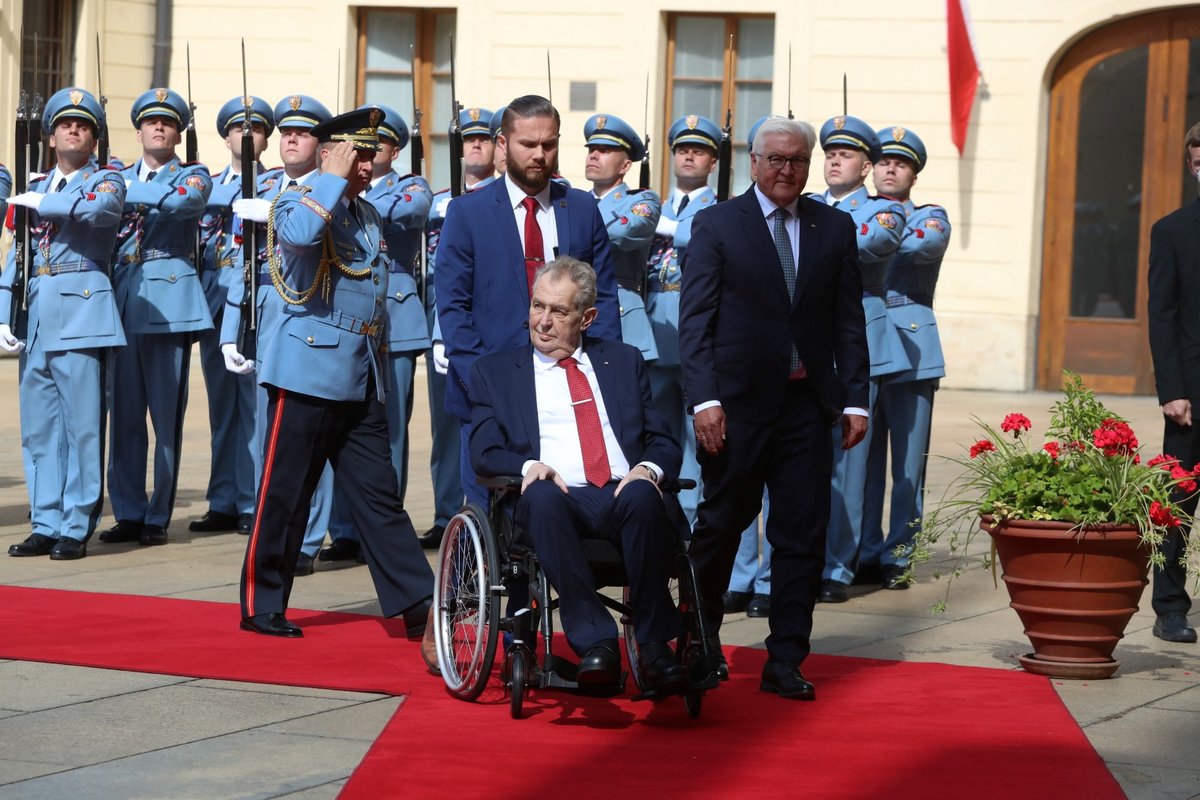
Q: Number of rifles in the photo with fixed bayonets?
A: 13